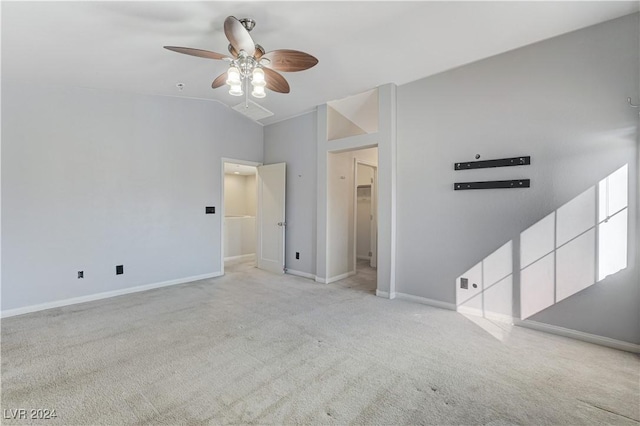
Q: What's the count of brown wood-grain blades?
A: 5